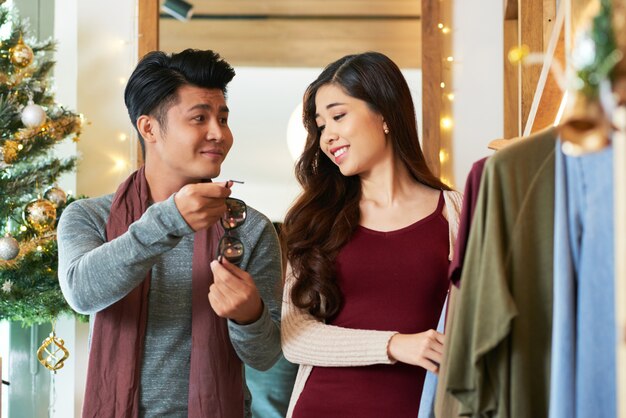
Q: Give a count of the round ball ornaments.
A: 5